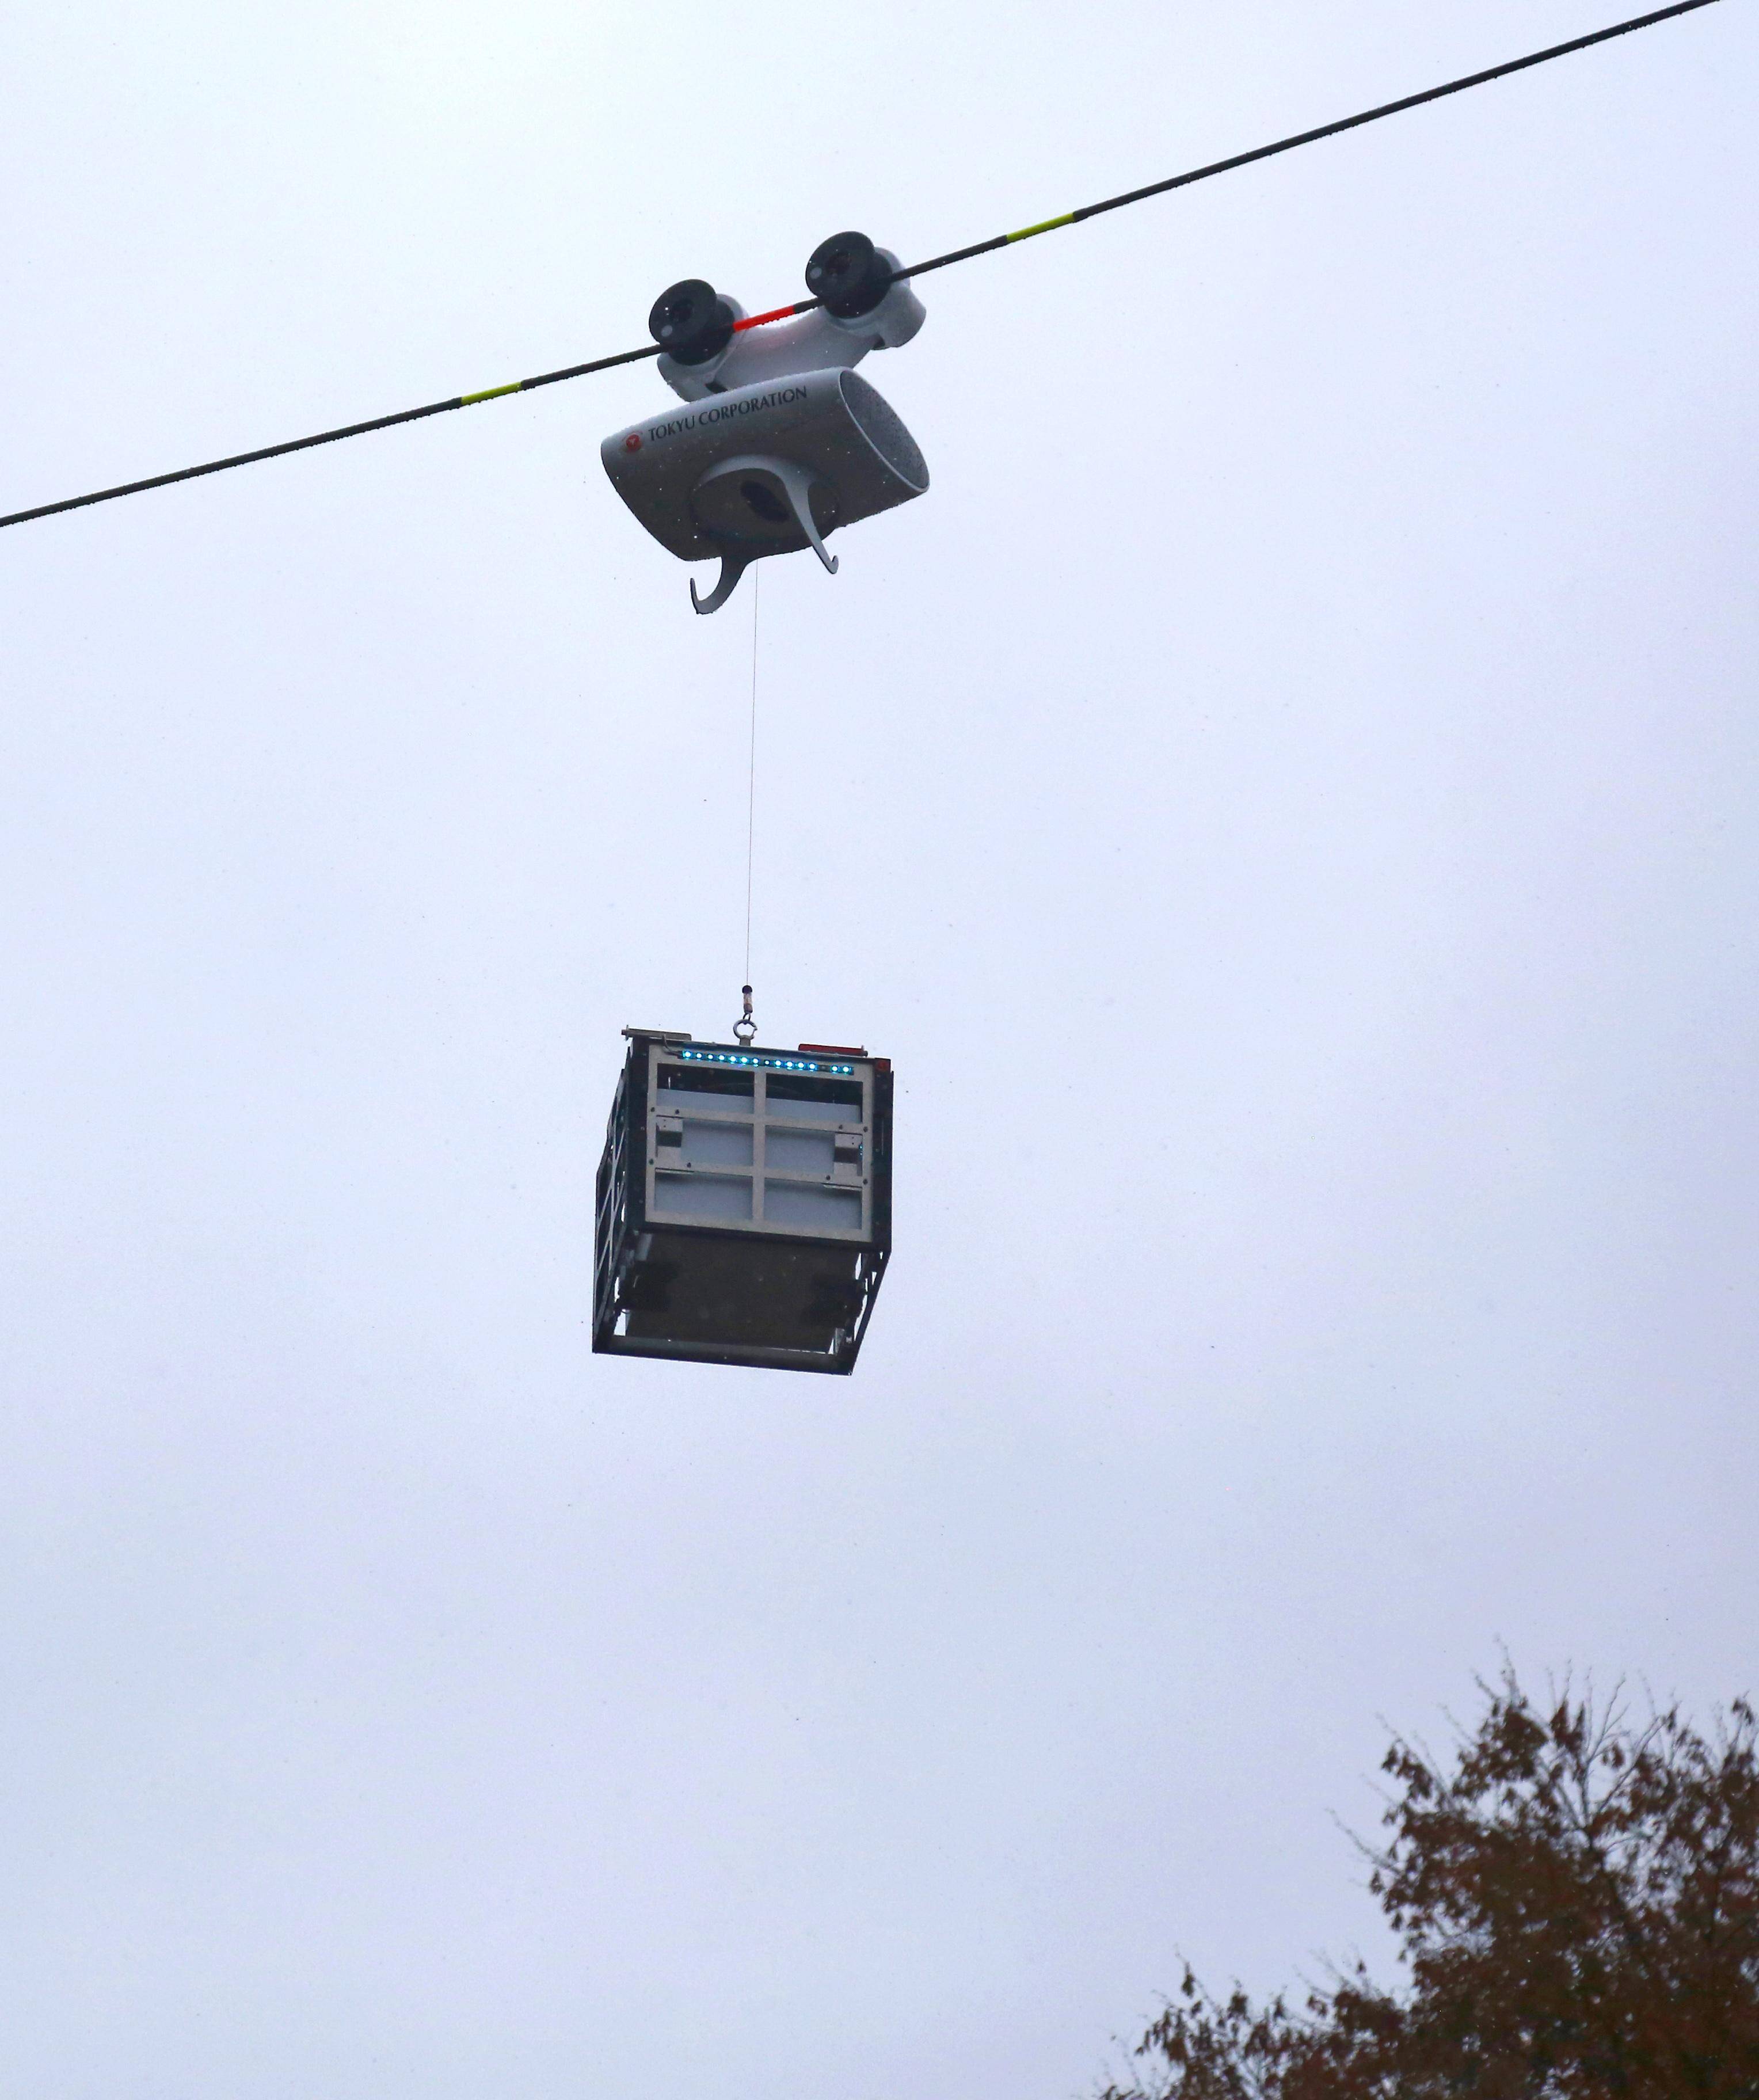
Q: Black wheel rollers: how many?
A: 2